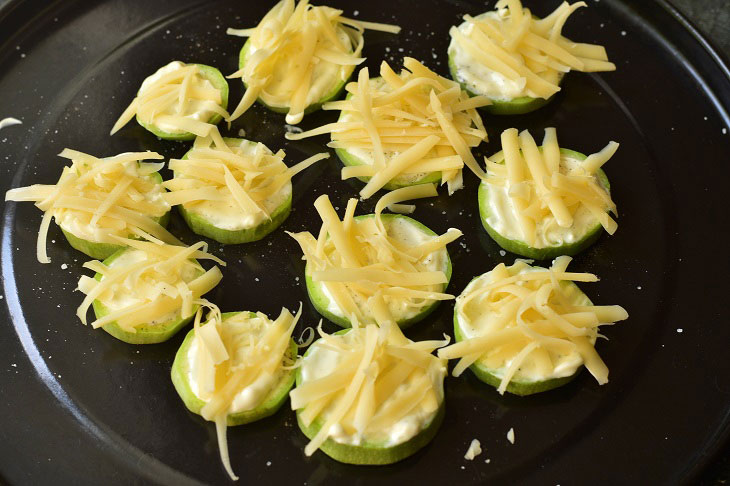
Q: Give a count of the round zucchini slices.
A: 12